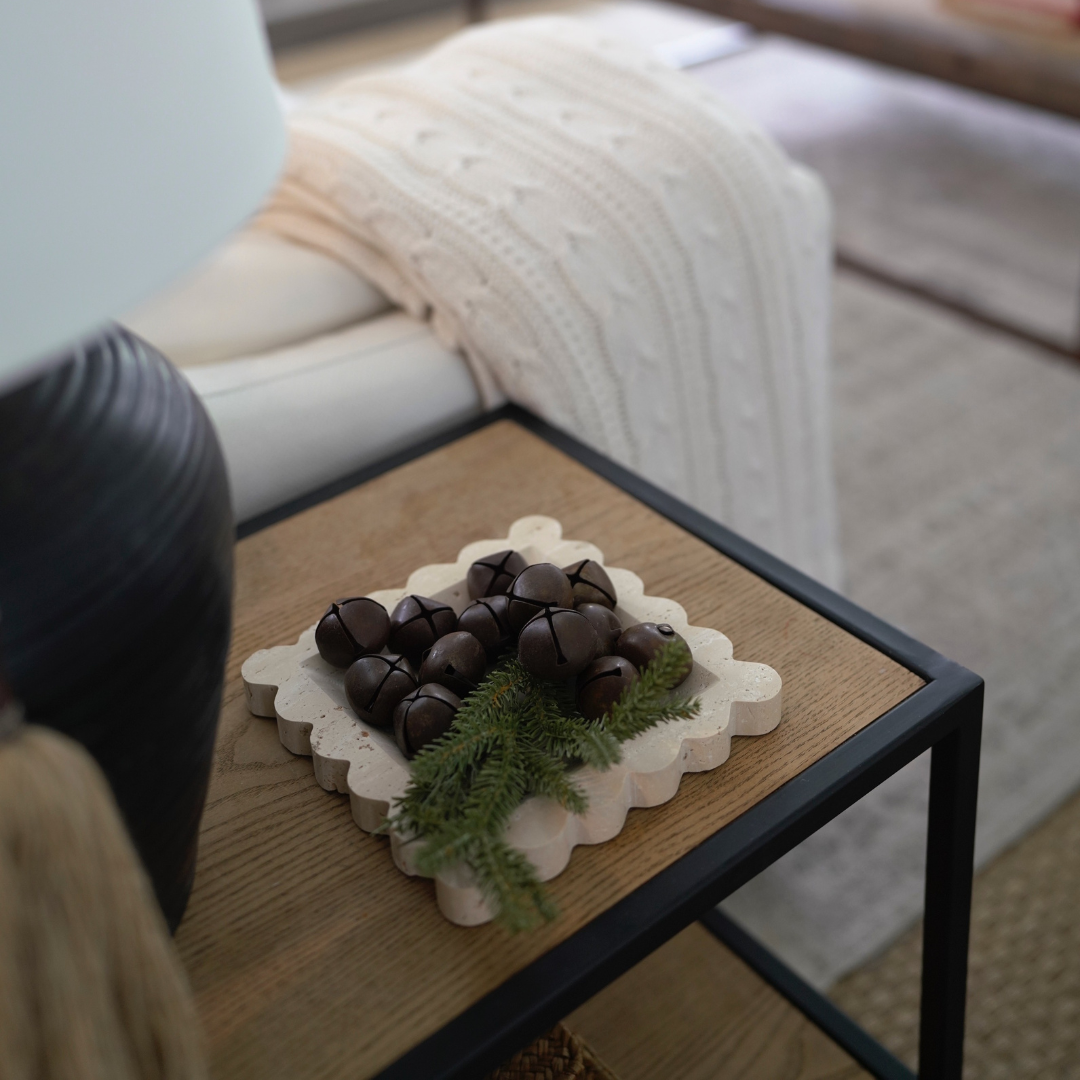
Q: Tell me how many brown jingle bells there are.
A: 13